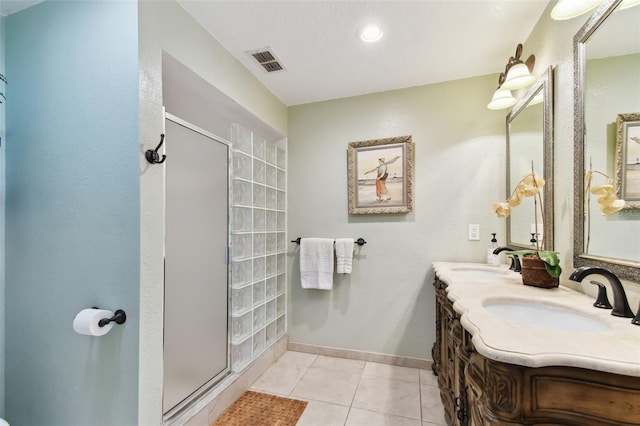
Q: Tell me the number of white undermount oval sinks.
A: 2